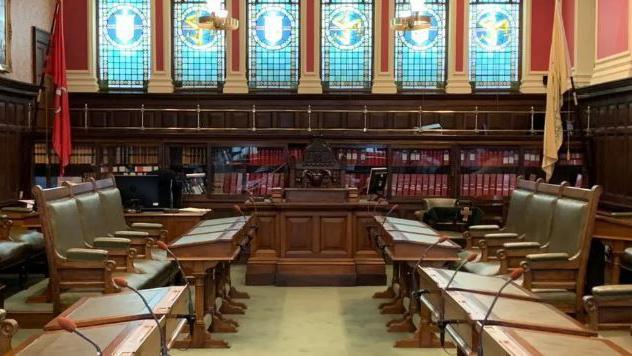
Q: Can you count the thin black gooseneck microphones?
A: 8